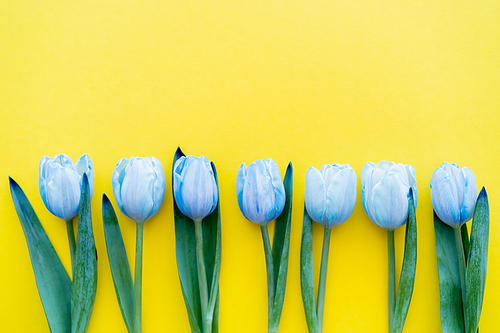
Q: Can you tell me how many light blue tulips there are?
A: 7